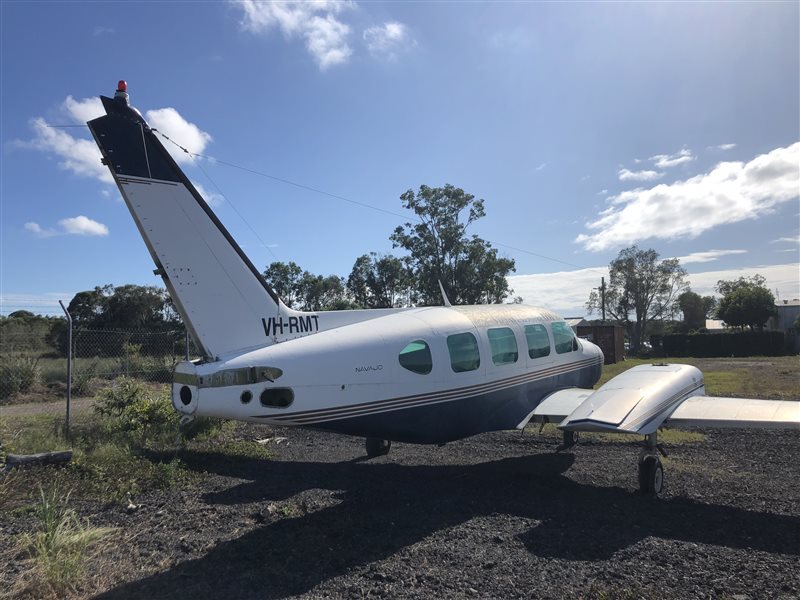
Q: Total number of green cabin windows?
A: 5